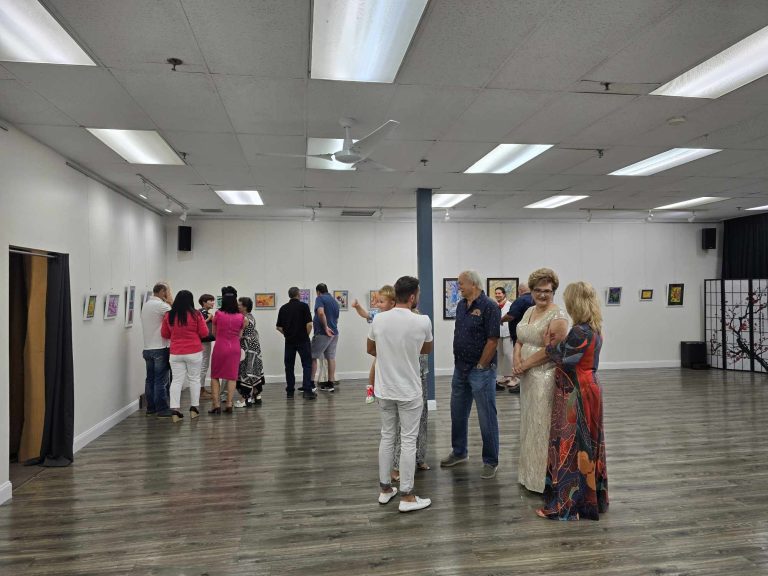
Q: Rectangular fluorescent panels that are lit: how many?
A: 12